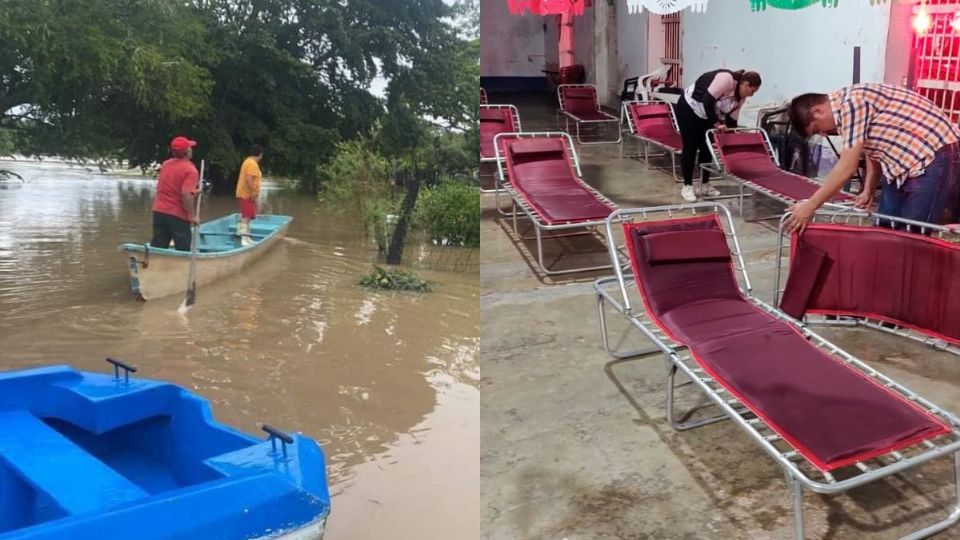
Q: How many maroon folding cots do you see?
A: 8